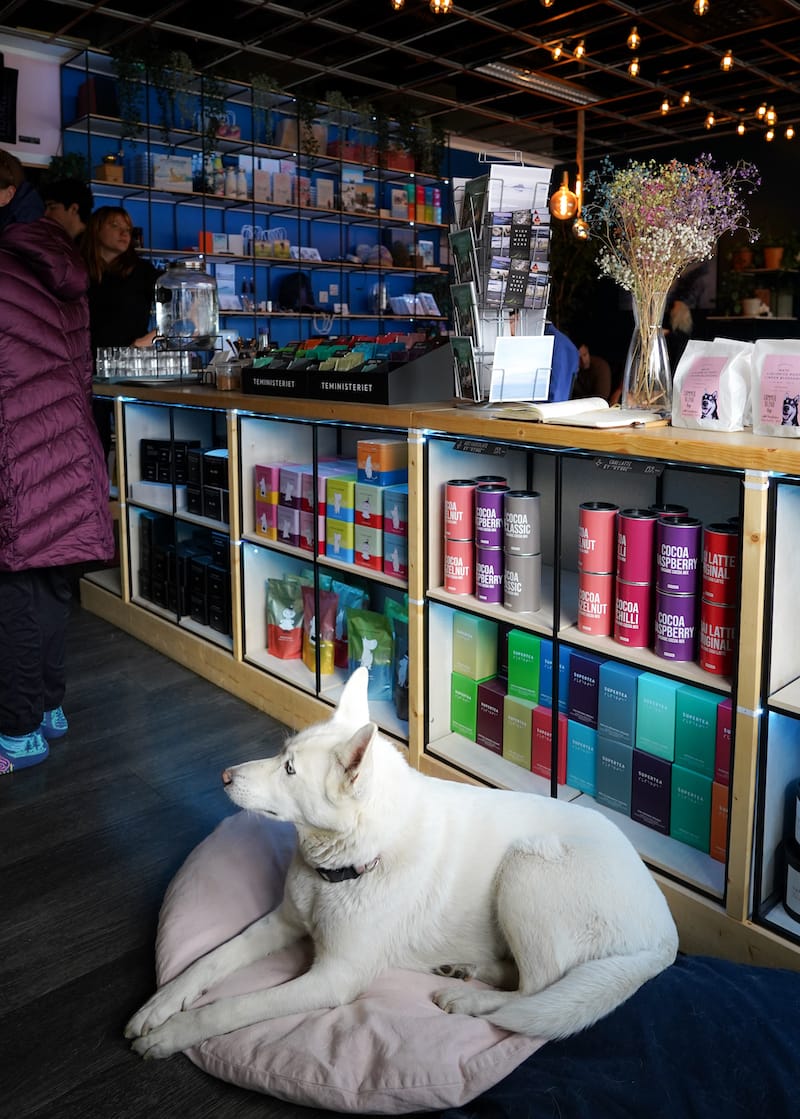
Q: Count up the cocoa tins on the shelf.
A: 12